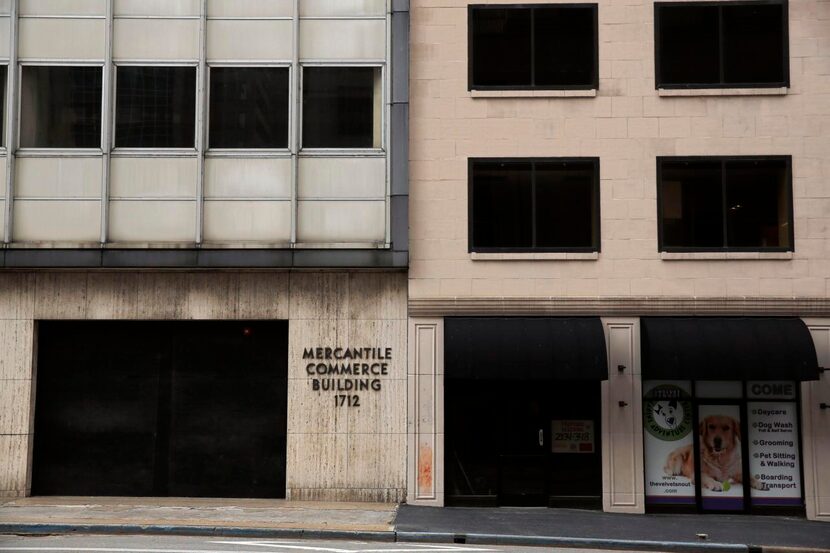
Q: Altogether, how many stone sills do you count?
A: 4